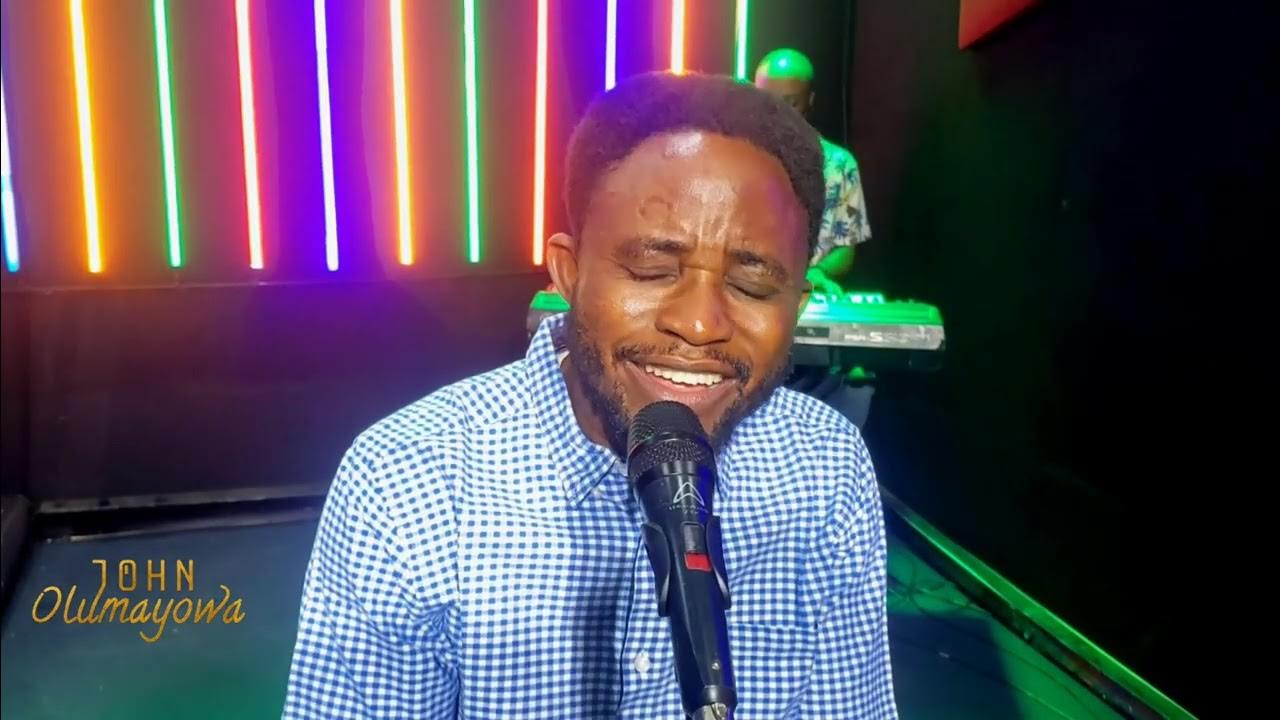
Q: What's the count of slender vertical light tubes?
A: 11